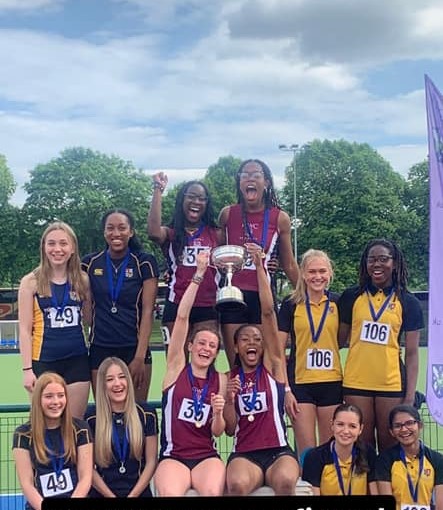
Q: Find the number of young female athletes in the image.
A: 12